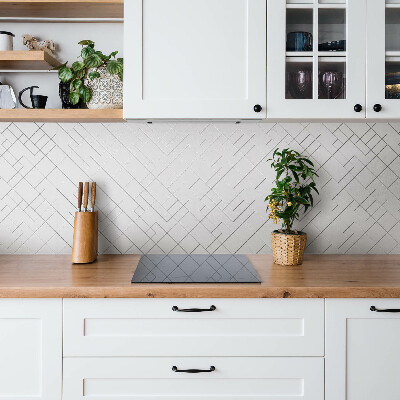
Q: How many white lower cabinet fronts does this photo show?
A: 4